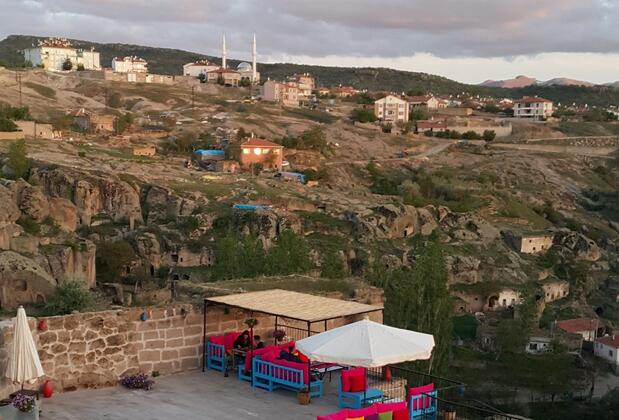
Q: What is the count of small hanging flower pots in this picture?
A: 2